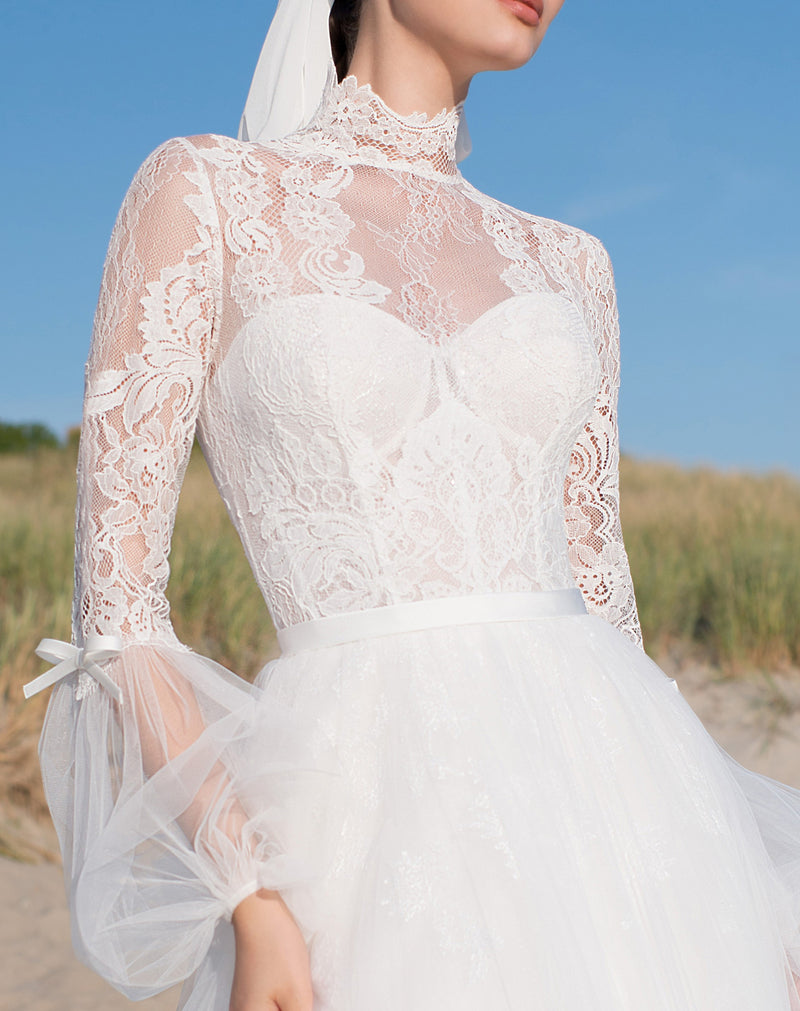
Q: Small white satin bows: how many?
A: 1